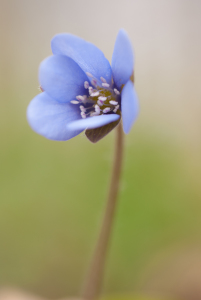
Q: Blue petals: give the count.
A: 6